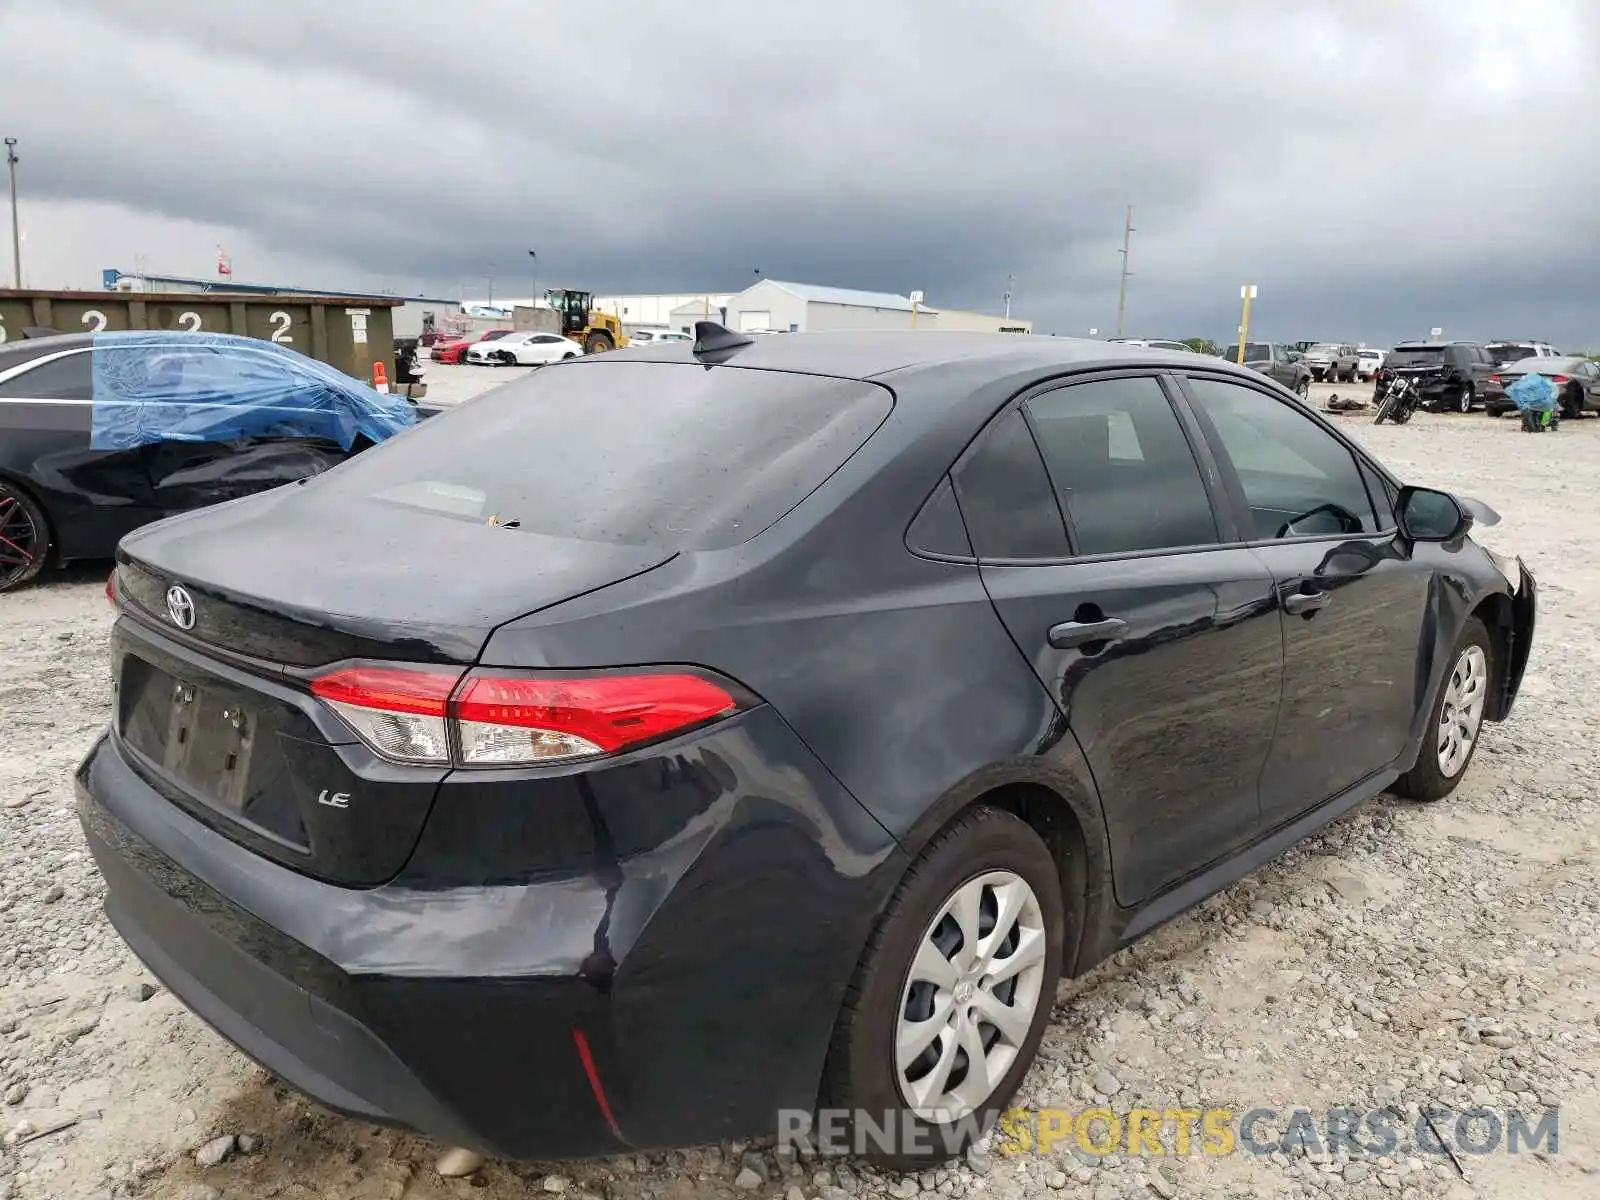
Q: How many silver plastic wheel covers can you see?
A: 2